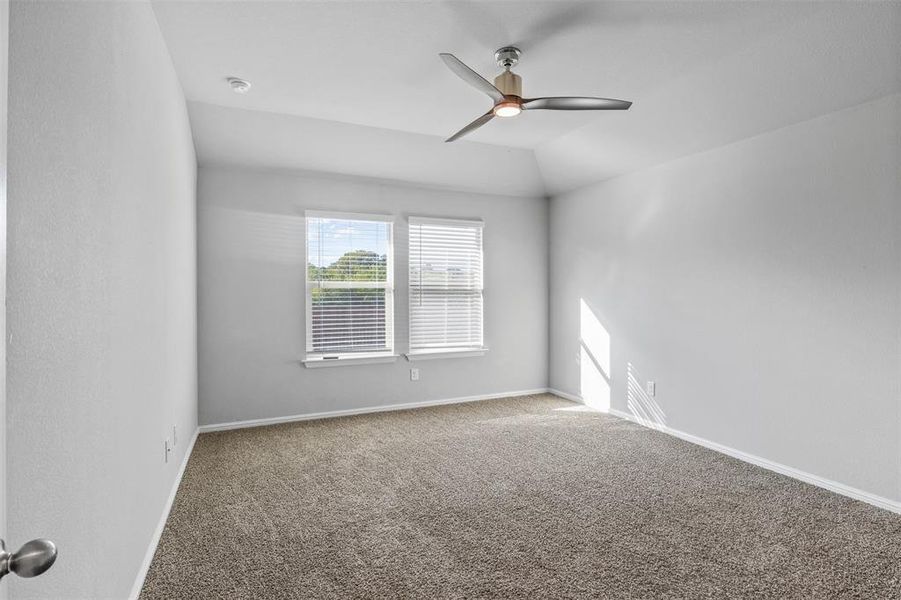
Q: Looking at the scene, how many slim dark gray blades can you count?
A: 3